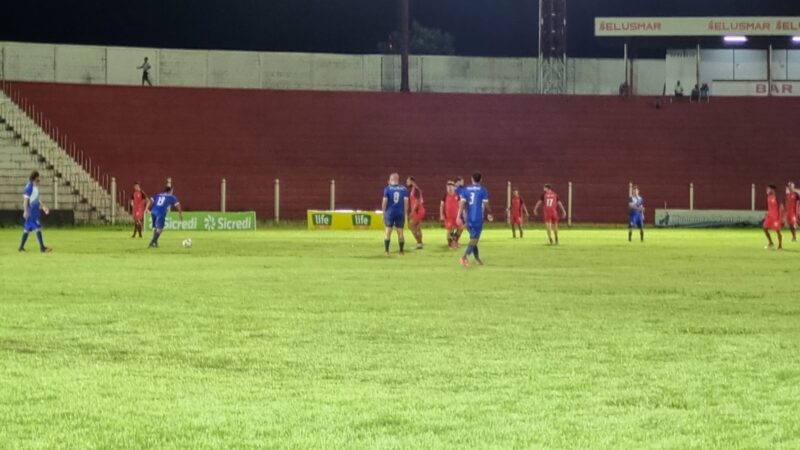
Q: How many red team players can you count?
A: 7